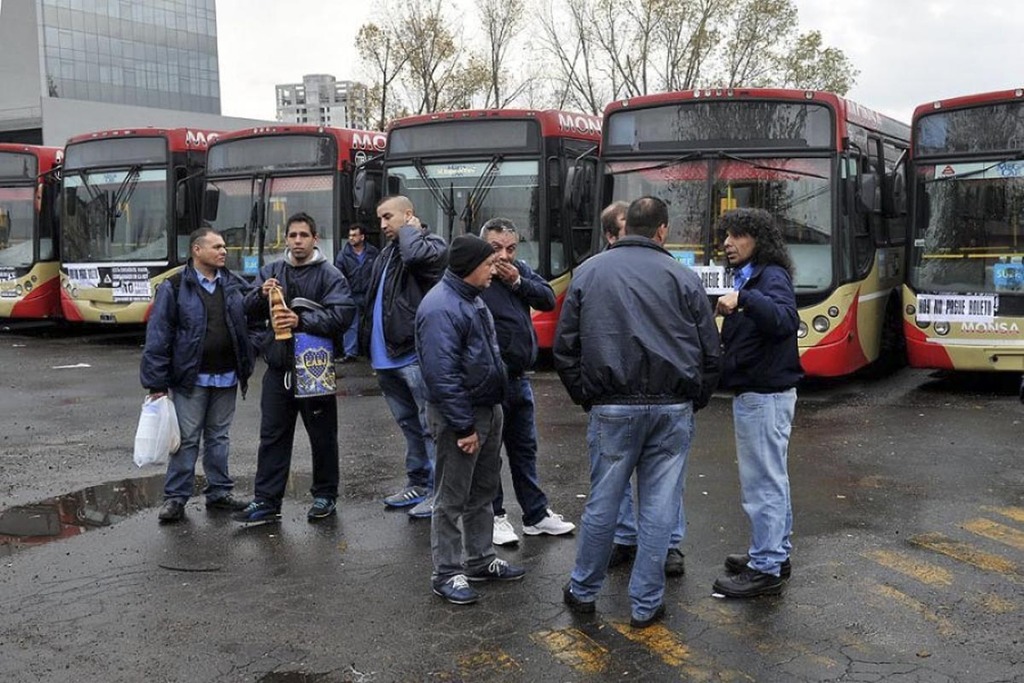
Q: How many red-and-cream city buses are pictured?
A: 6